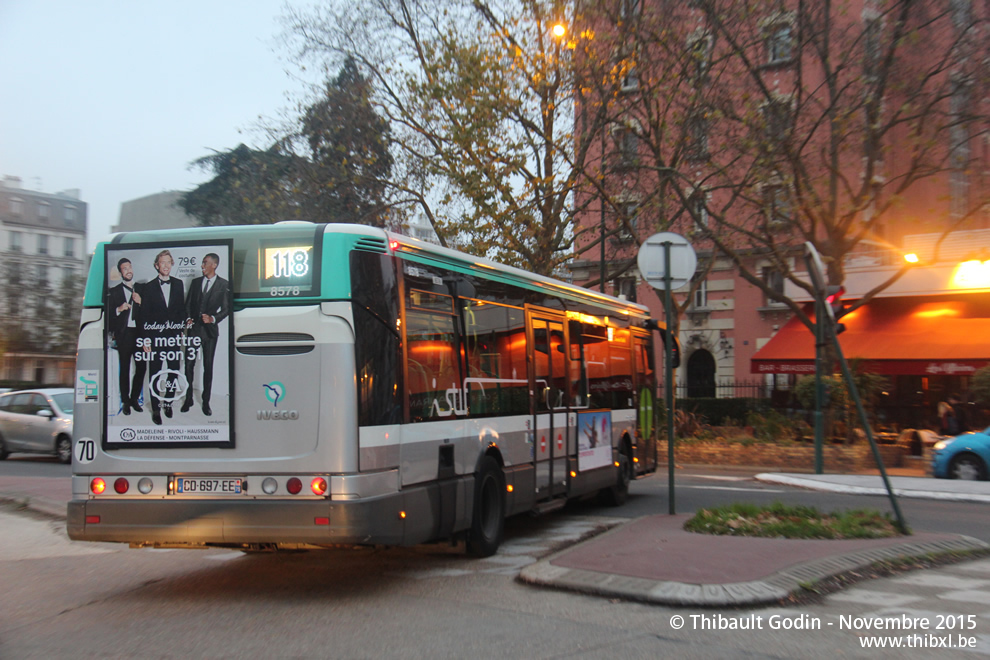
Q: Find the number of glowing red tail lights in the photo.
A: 2